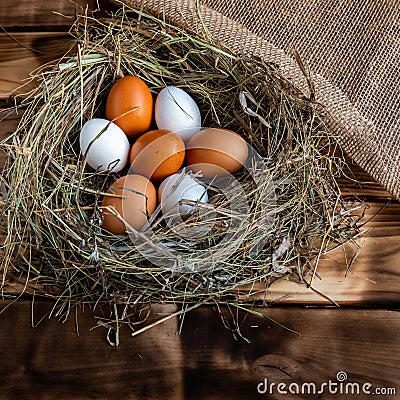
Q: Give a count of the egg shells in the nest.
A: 7